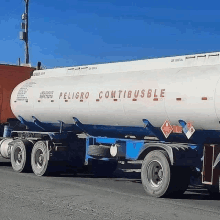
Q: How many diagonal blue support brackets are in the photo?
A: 5